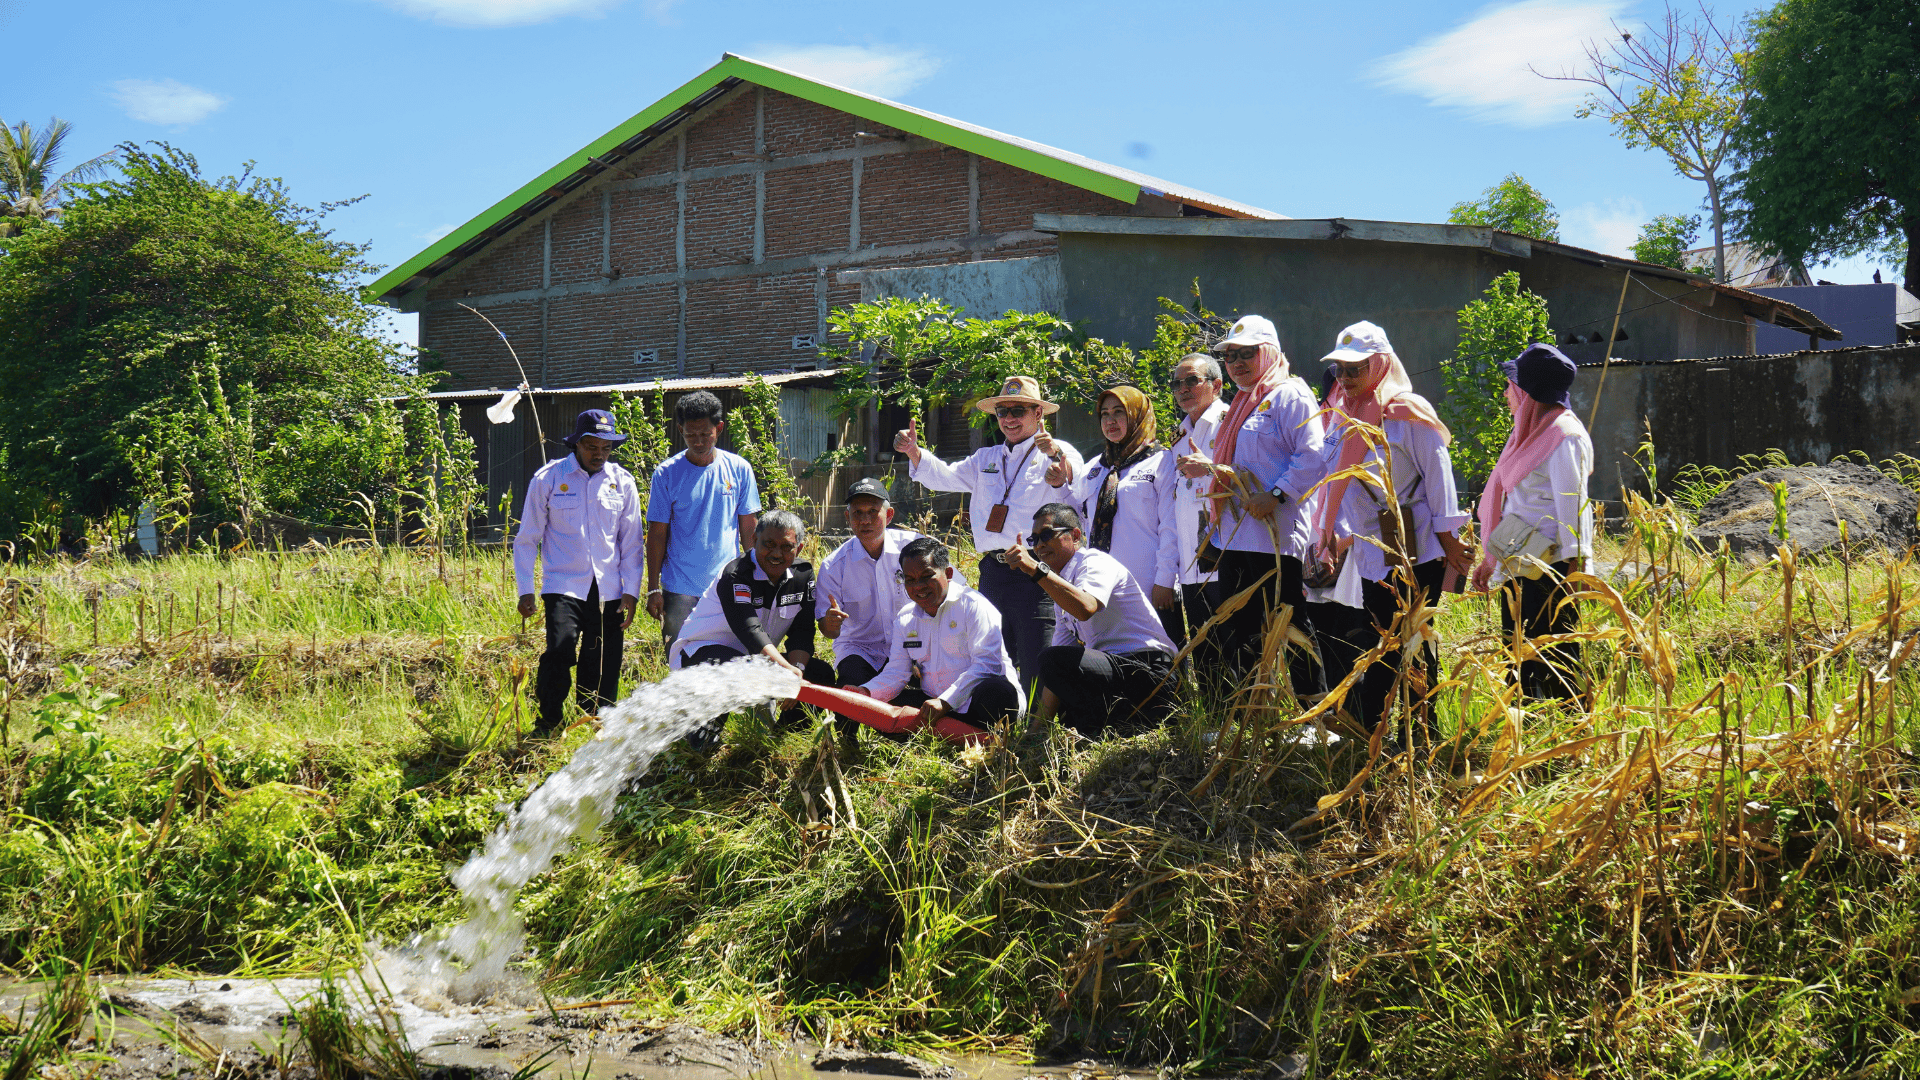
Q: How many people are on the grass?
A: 13